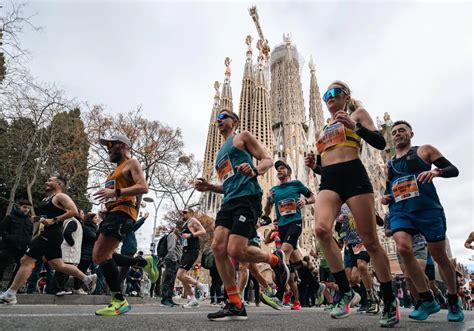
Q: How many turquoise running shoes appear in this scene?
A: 2